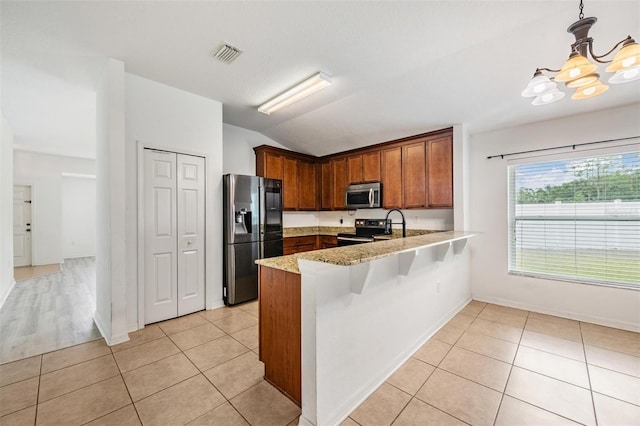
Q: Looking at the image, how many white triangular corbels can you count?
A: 4